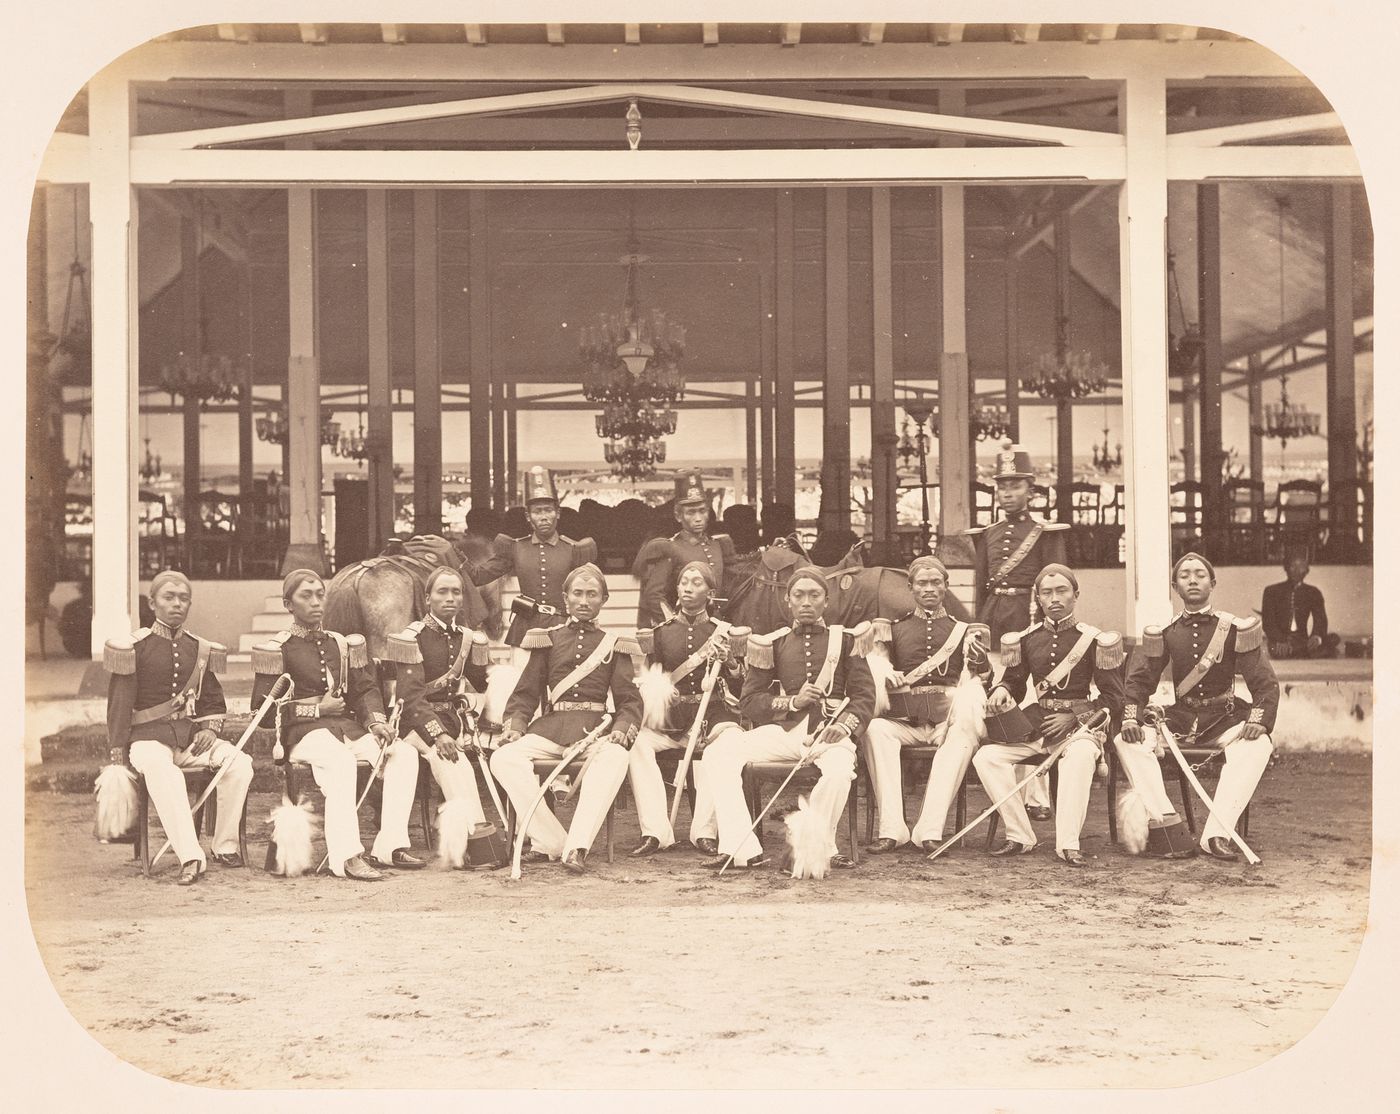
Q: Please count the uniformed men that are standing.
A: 3